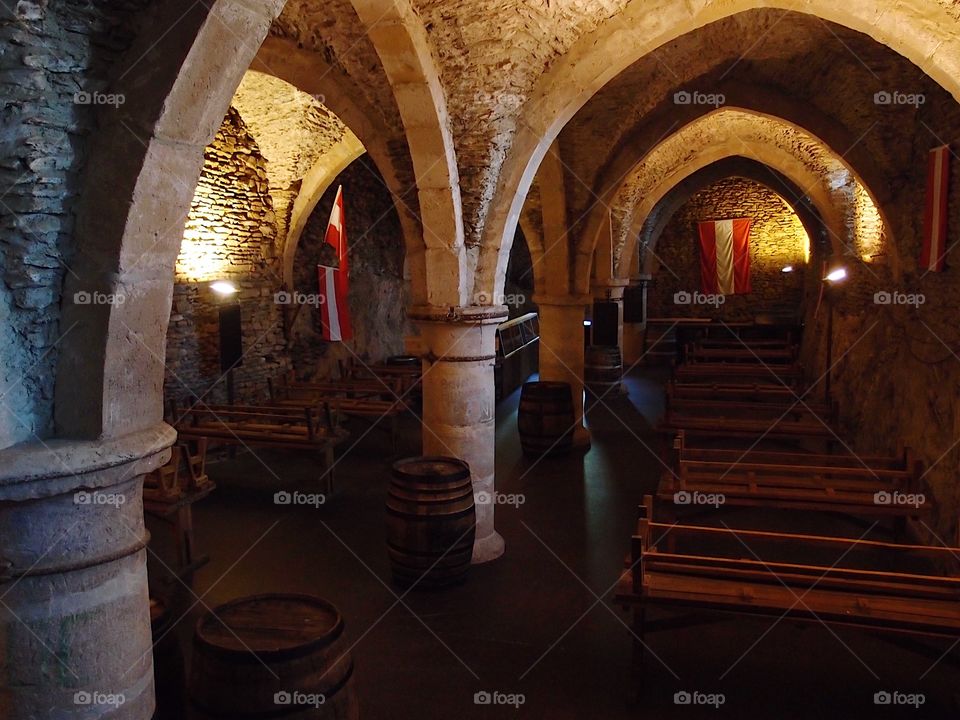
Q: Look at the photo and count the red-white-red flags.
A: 4